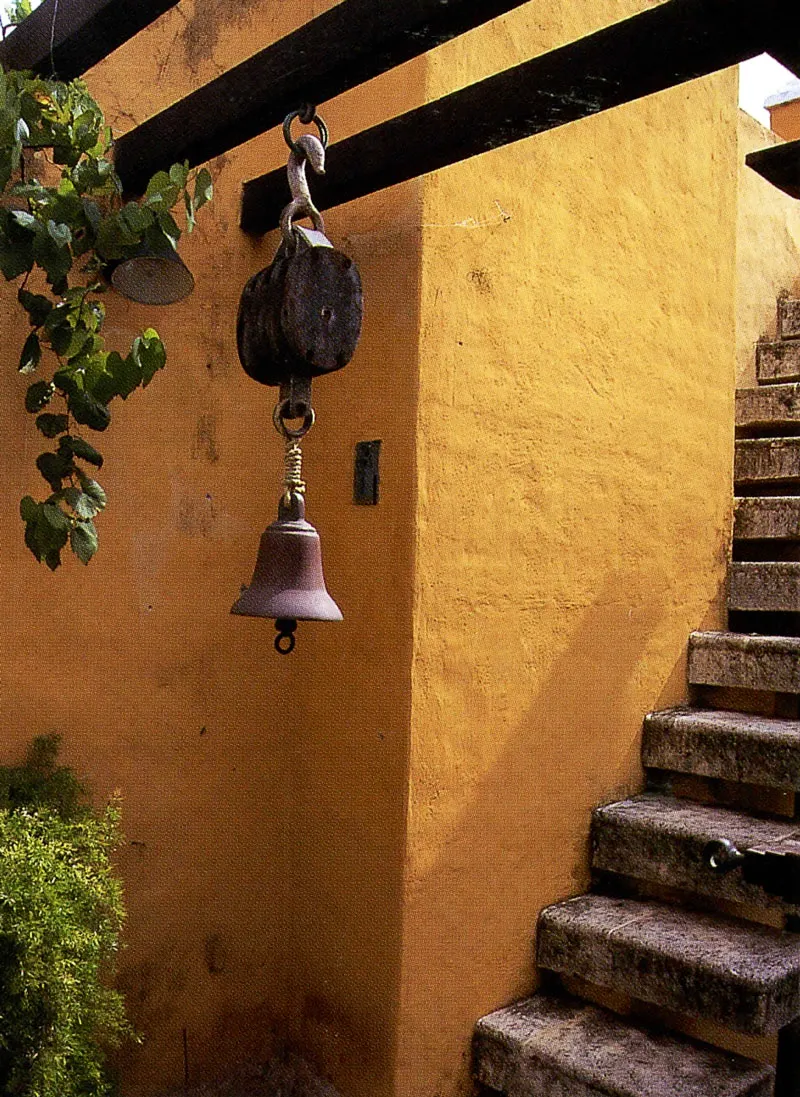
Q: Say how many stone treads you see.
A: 11